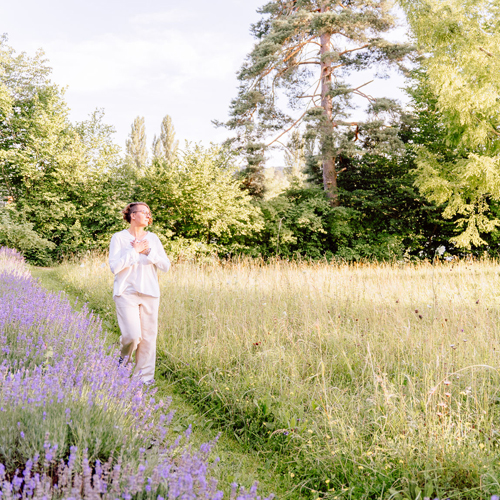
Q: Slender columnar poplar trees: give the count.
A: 2